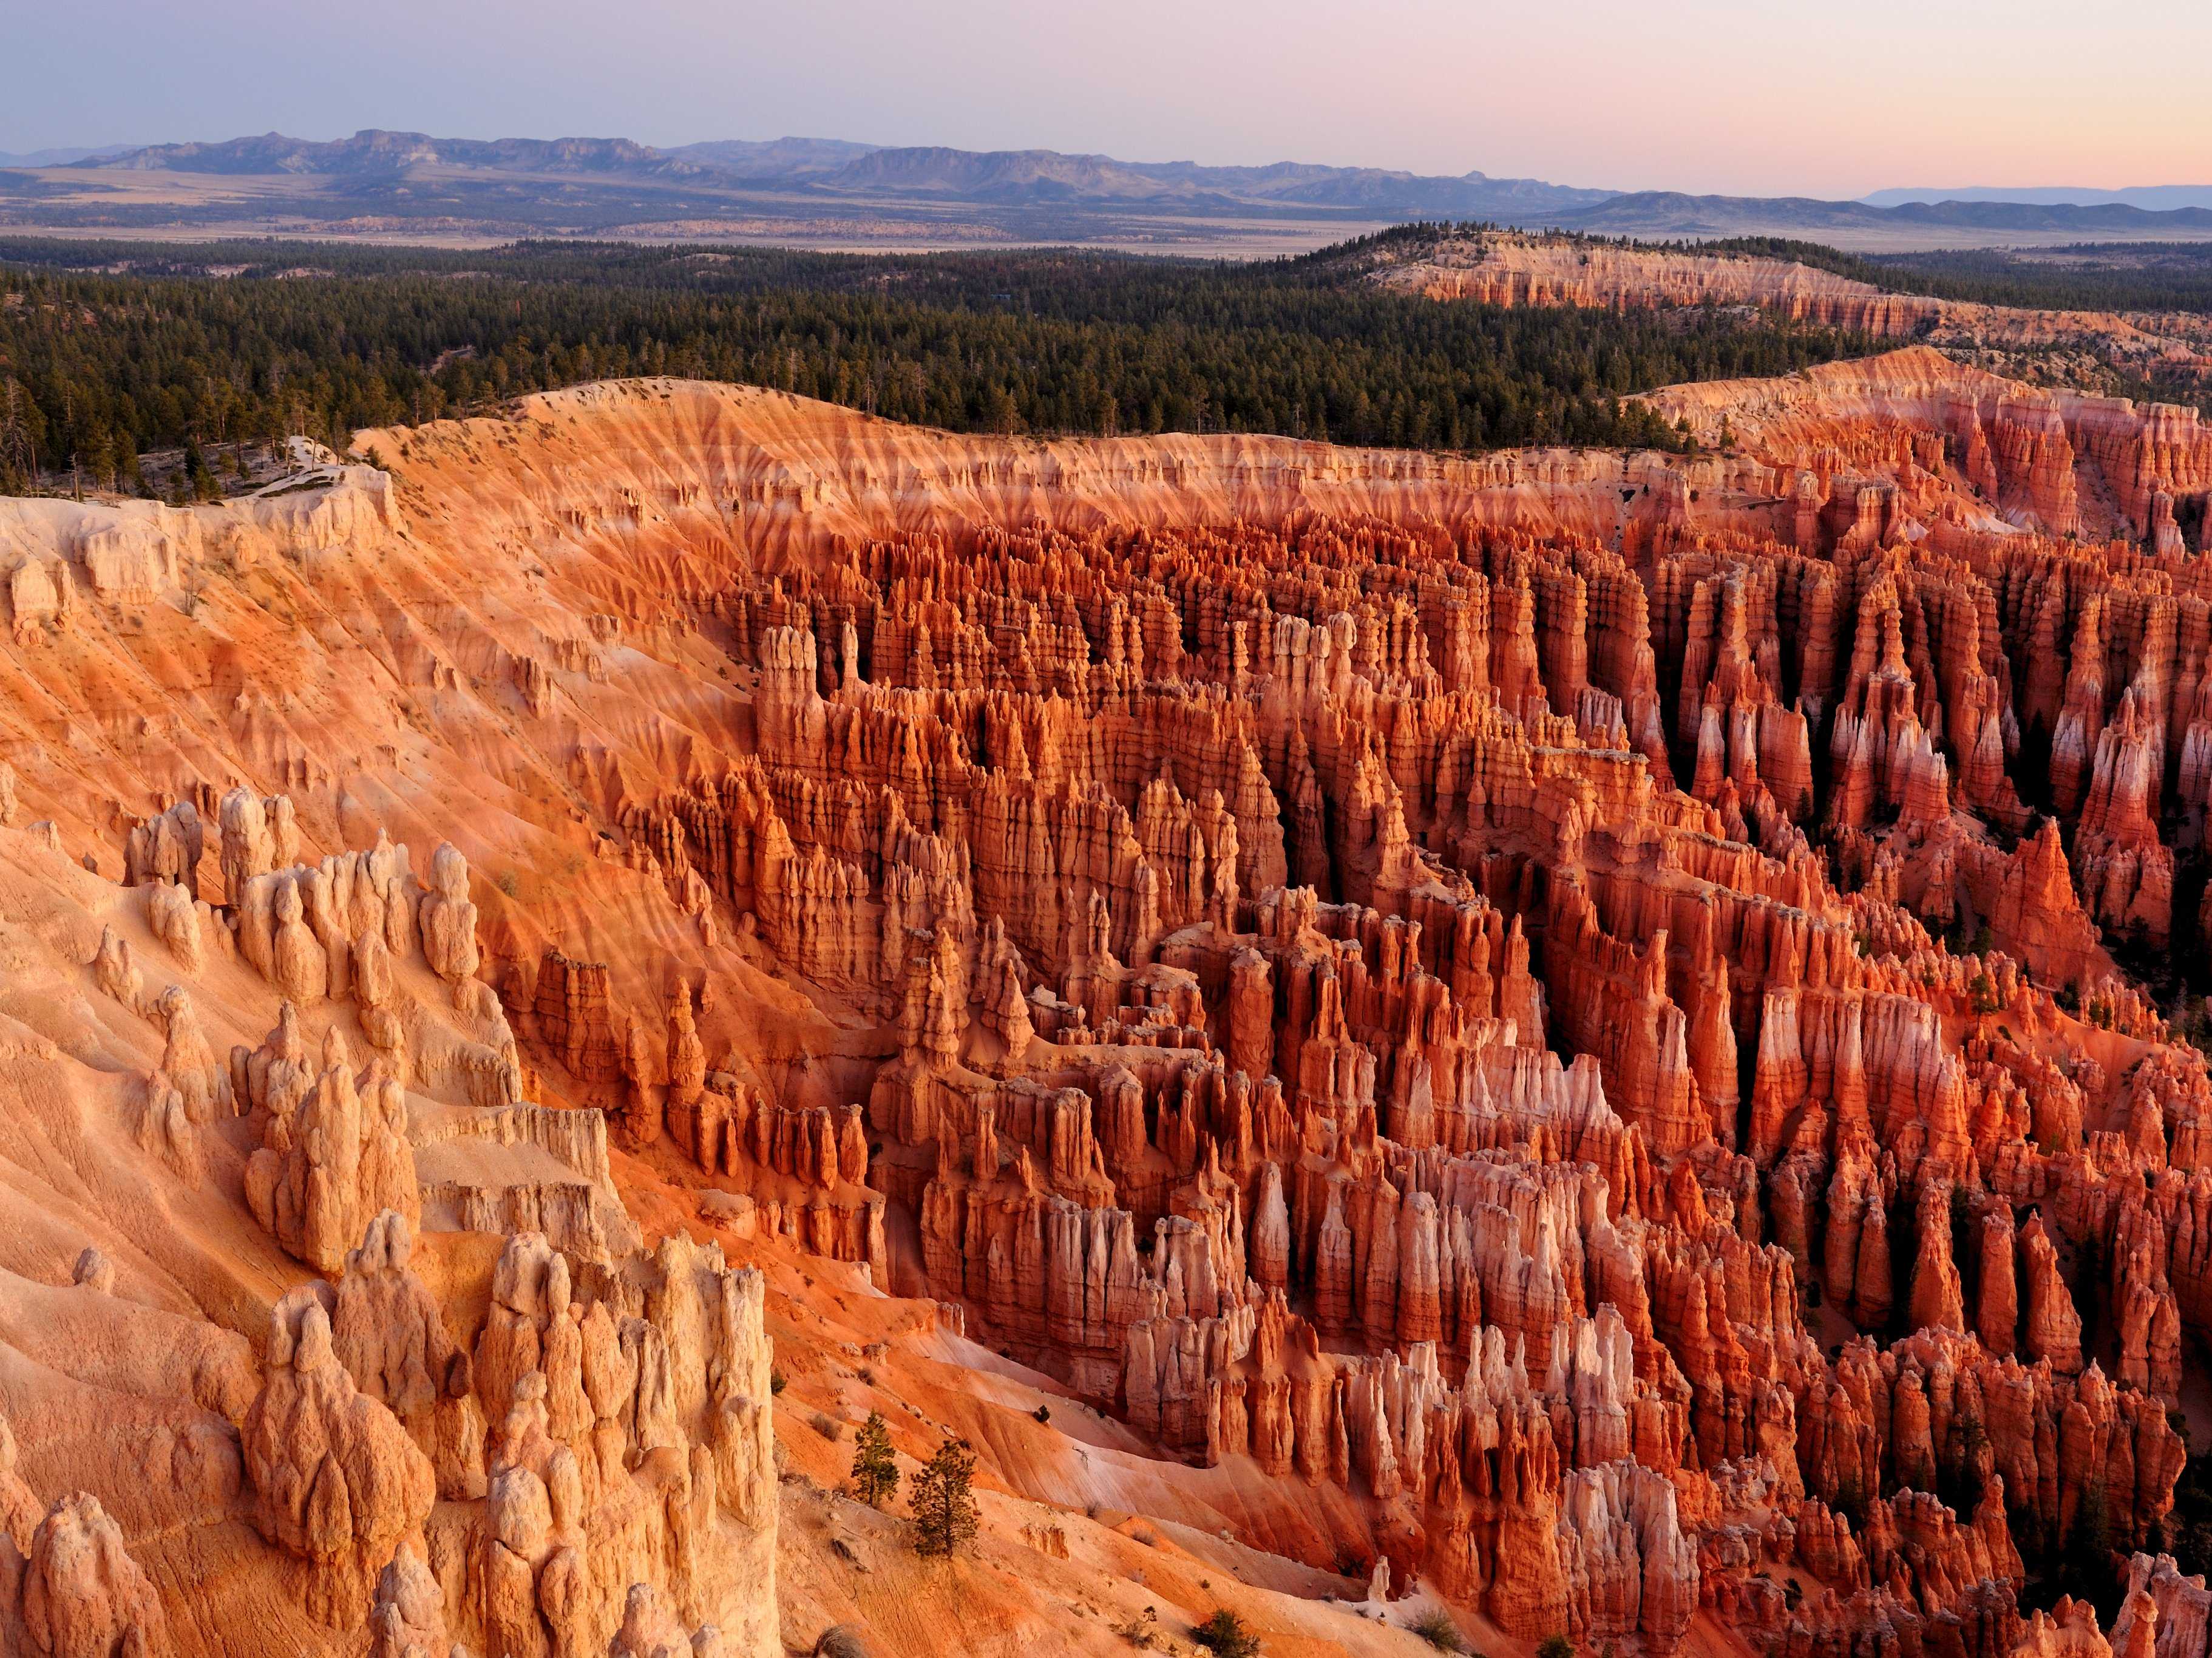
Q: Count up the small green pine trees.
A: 2